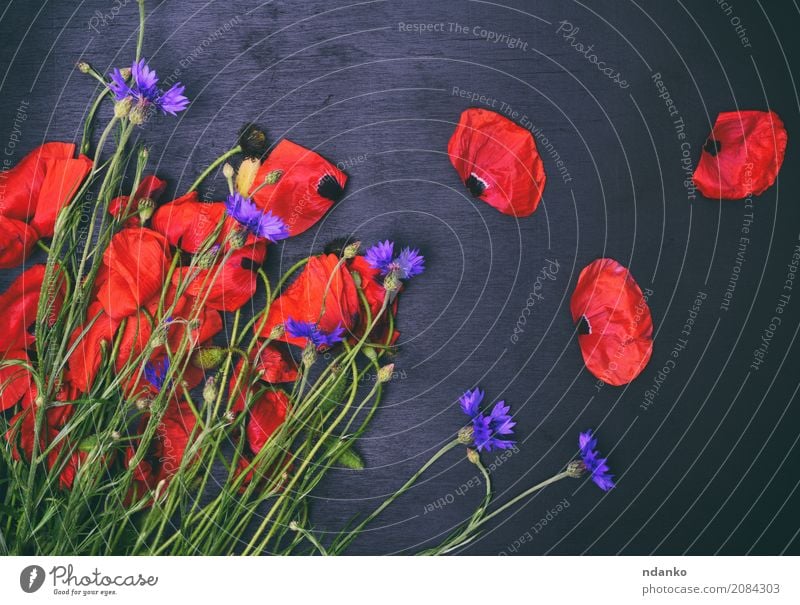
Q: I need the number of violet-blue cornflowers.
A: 7